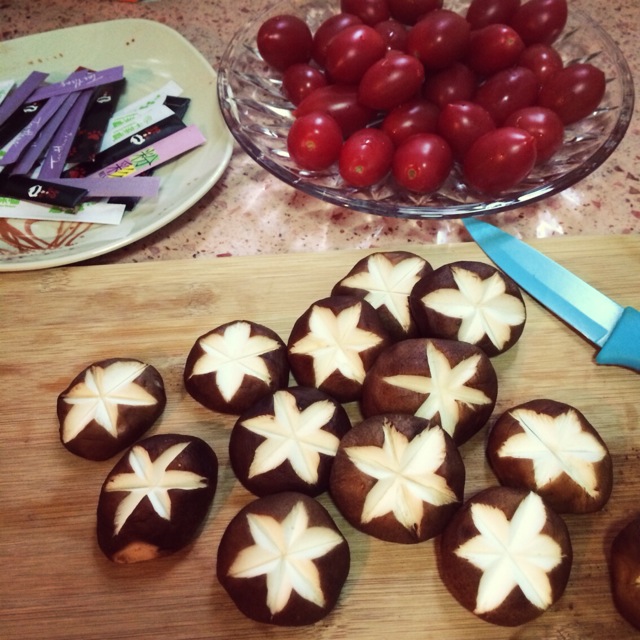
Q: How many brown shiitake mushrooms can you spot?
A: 13